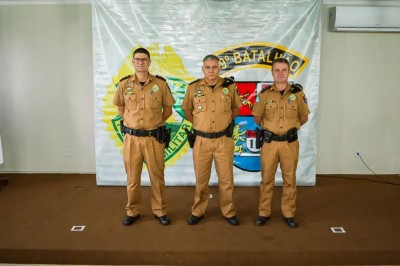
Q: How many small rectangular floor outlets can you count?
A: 2